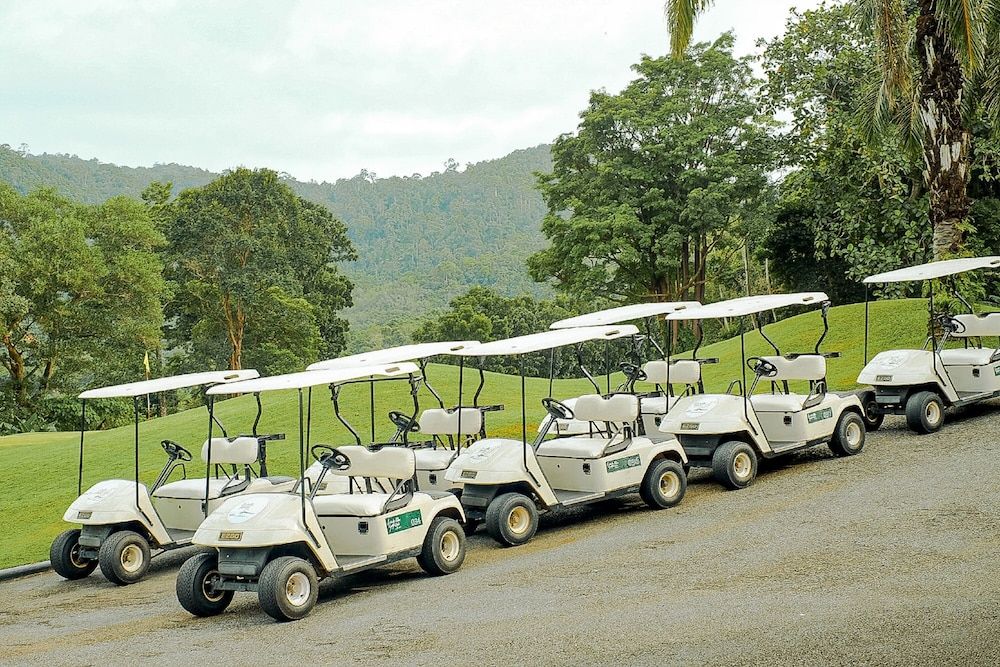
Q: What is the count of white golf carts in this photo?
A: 7